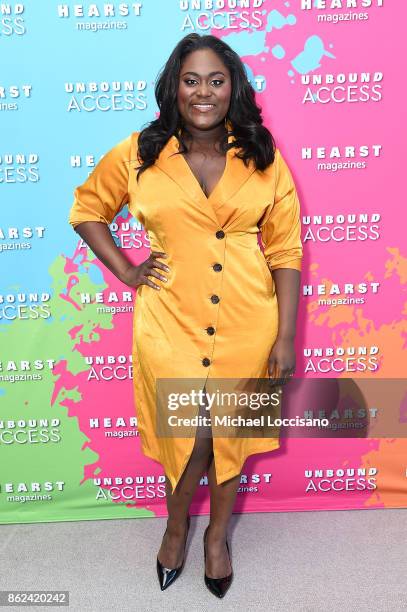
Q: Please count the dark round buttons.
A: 5